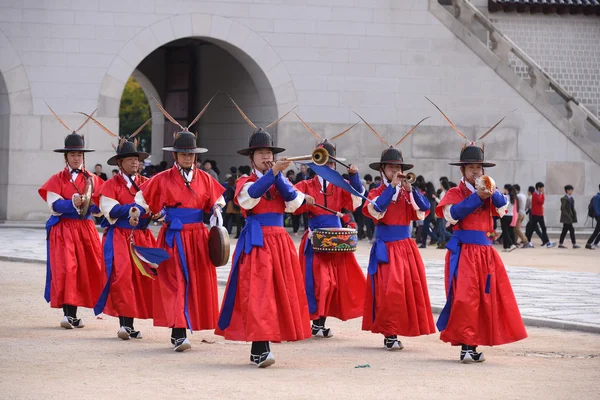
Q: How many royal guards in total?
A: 7